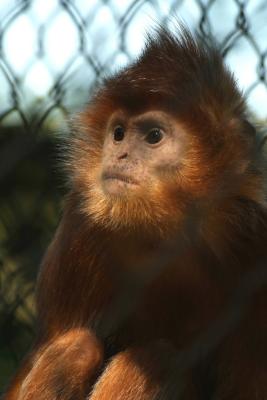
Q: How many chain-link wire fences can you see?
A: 1